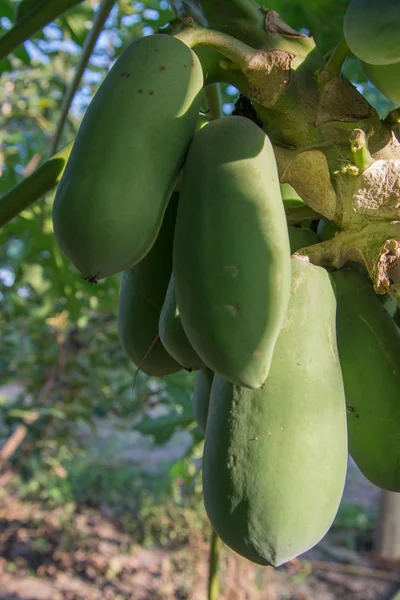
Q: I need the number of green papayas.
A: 9